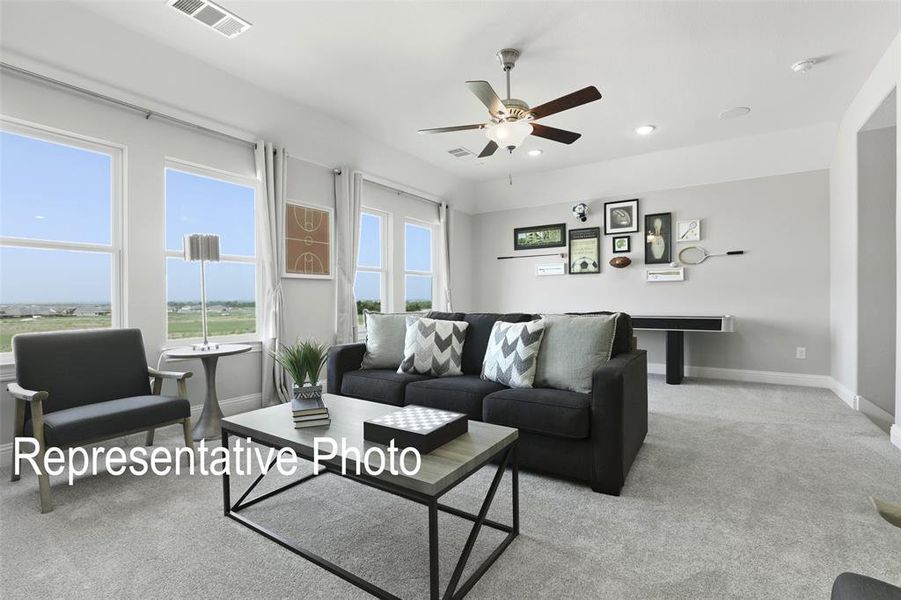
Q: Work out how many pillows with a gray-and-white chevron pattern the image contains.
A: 2